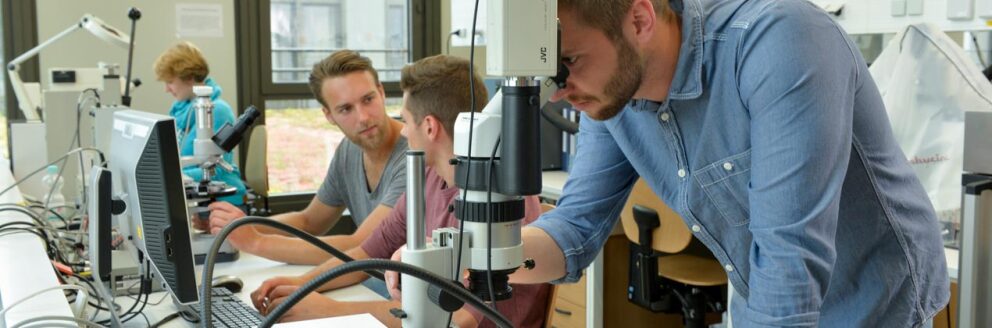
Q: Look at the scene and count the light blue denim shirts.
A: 1